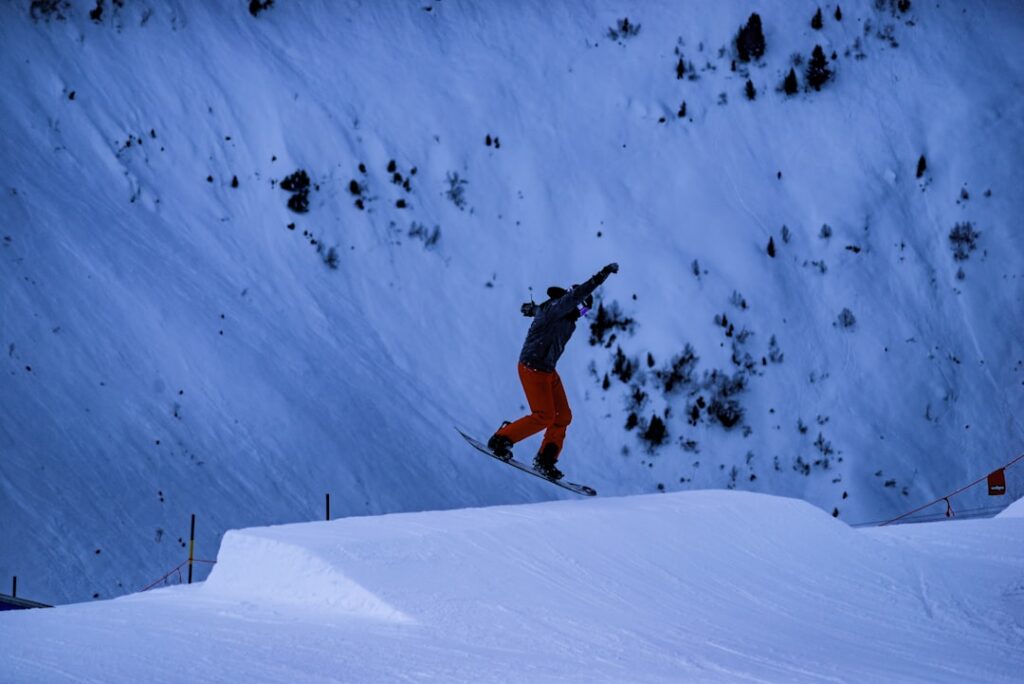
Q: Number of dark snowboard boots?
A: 2